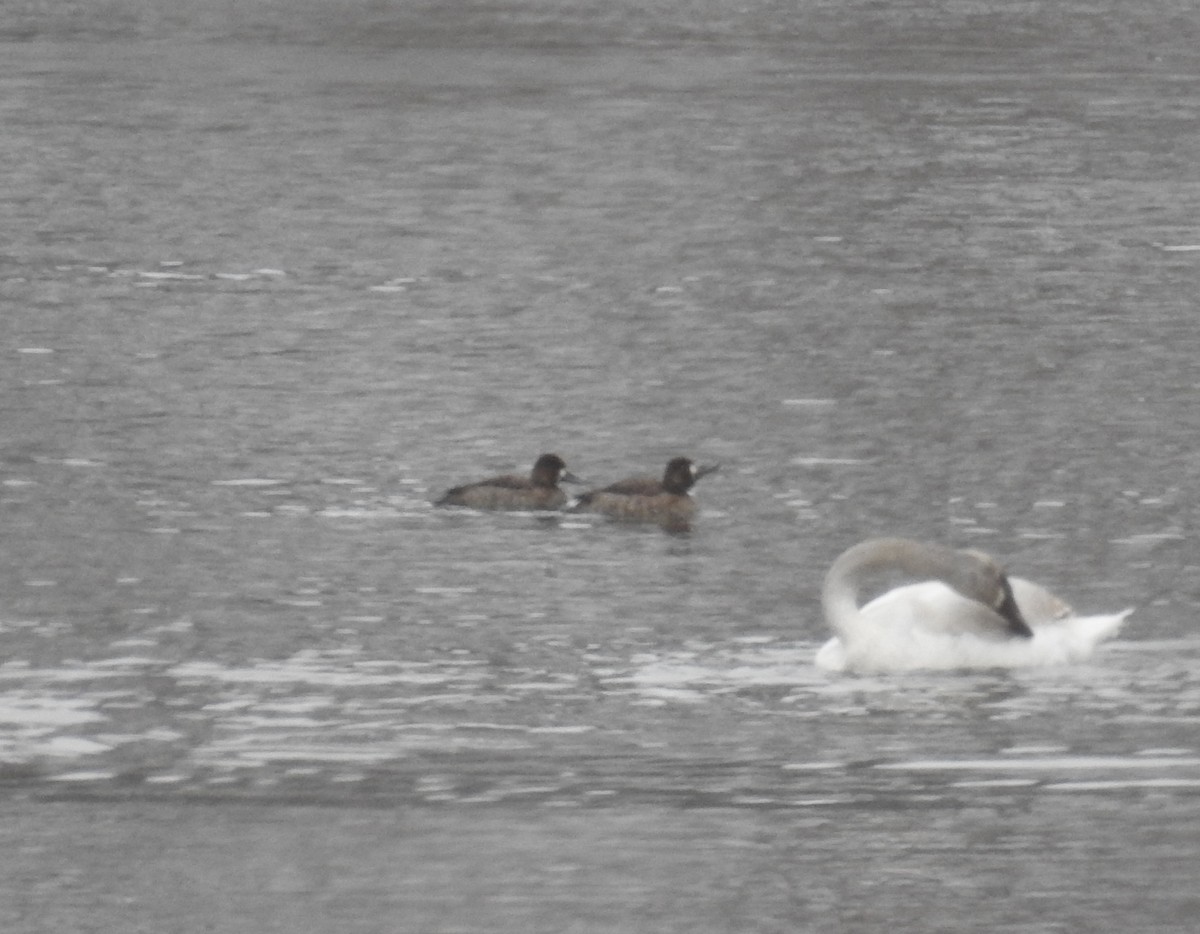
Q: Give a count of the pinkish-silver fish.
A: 0